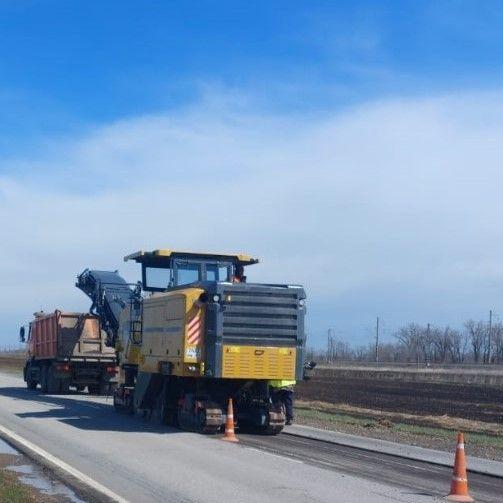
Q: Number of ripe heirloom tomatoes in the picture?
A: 0